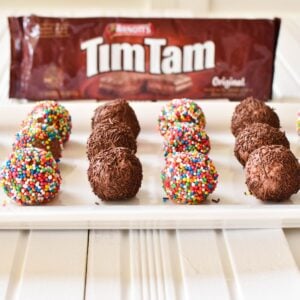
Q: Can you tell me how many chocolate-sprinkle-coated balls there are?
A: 6